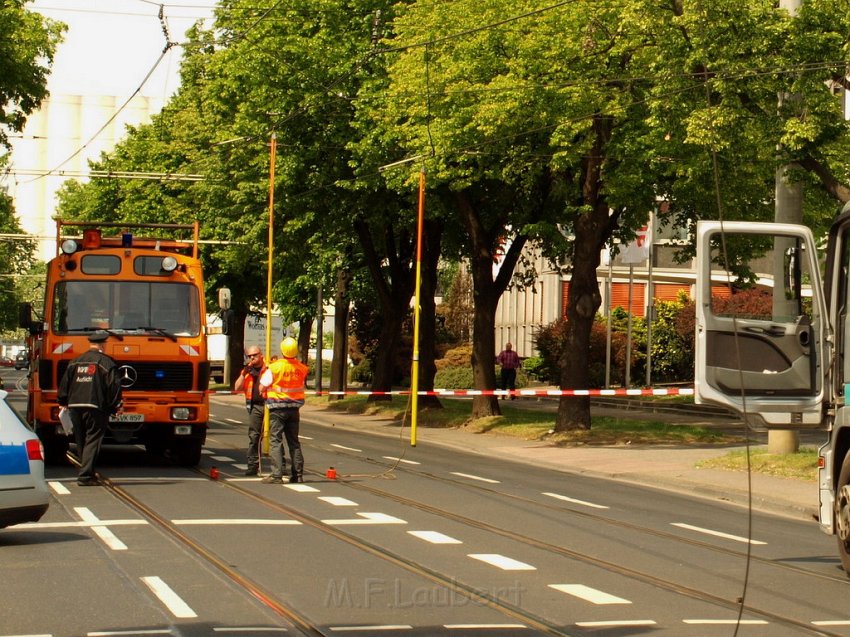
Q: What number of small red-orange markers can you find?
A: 2